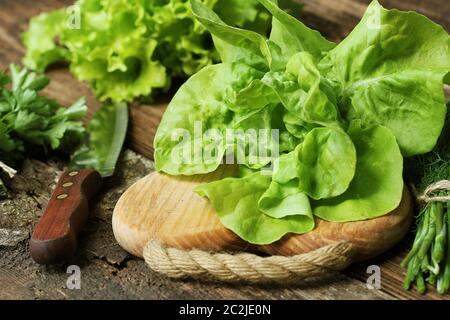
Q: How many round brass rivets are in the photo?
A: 3